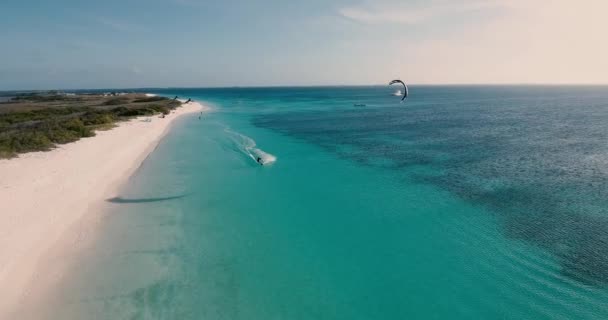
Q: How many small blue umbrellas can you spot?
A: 2